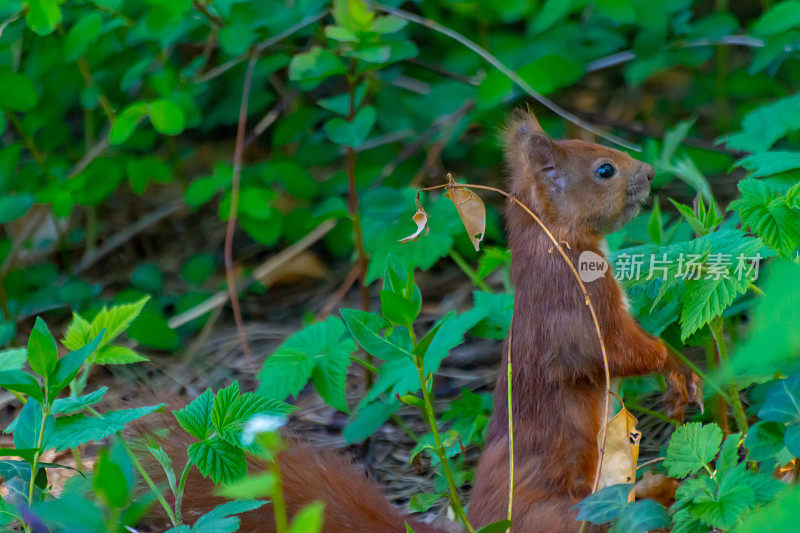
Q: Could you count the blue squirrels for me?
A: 0